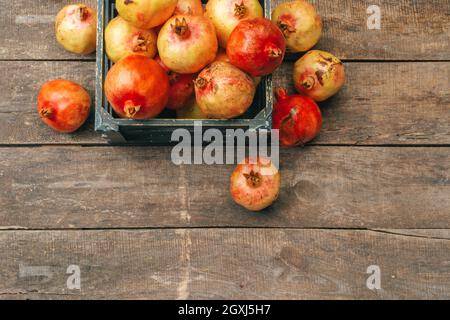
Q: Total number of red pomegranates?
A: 5